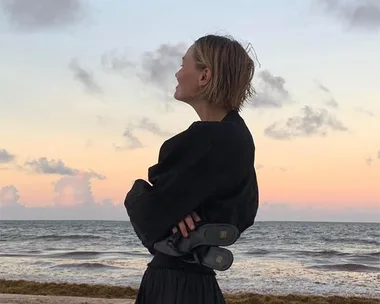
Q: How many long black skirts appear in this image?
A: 1